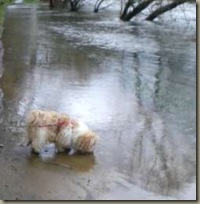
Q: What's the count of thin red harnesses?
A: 1